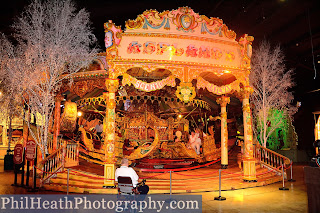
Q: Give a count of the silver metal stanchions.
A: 6